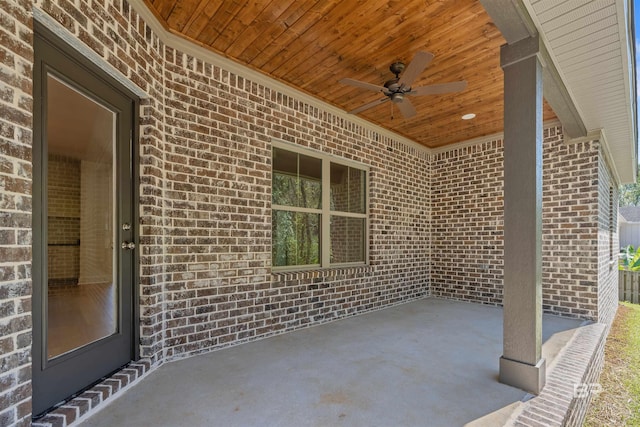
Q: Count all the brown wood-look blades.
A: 5